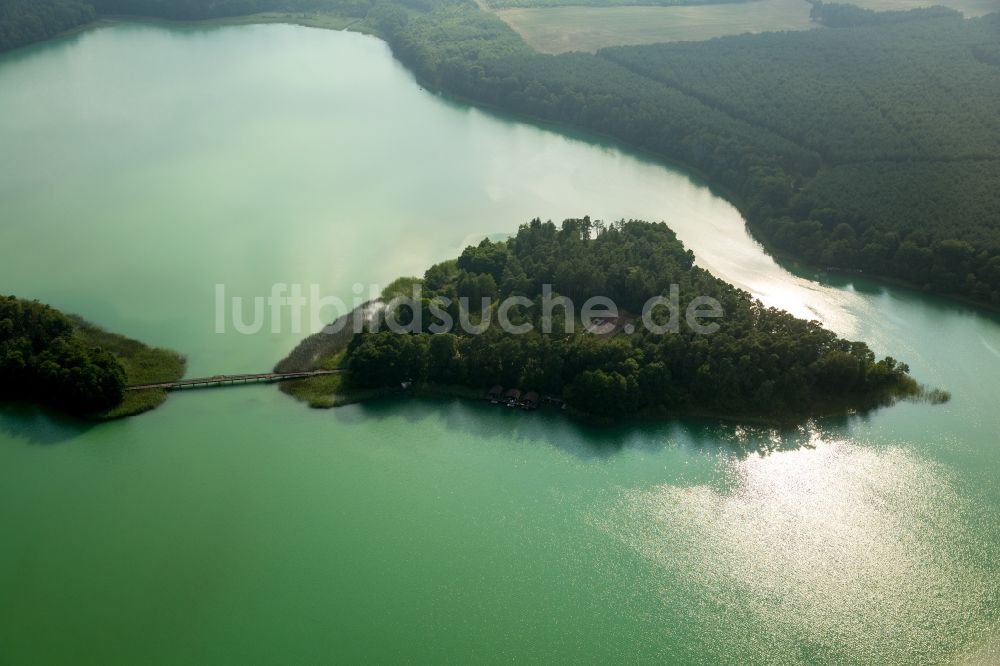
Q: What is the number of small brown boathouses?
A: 3